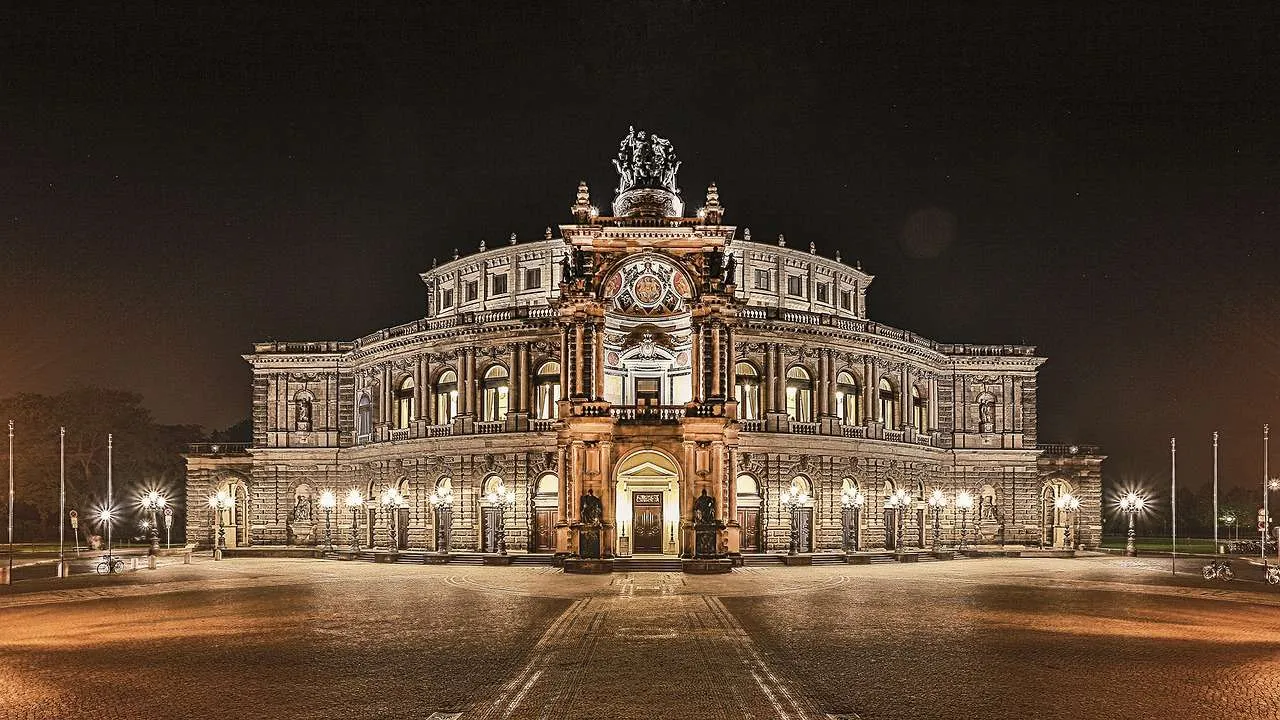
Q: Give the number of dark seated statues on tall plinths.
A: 2